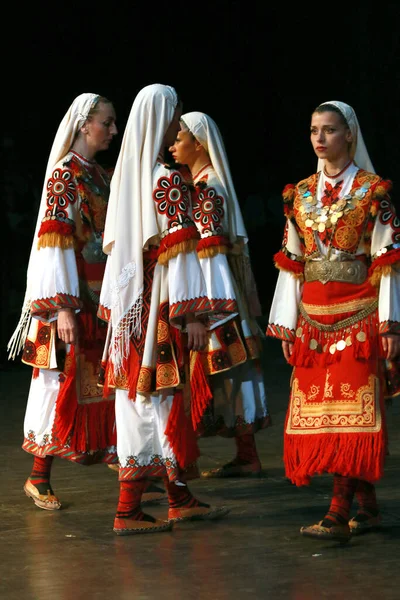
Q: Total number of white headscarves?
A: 4